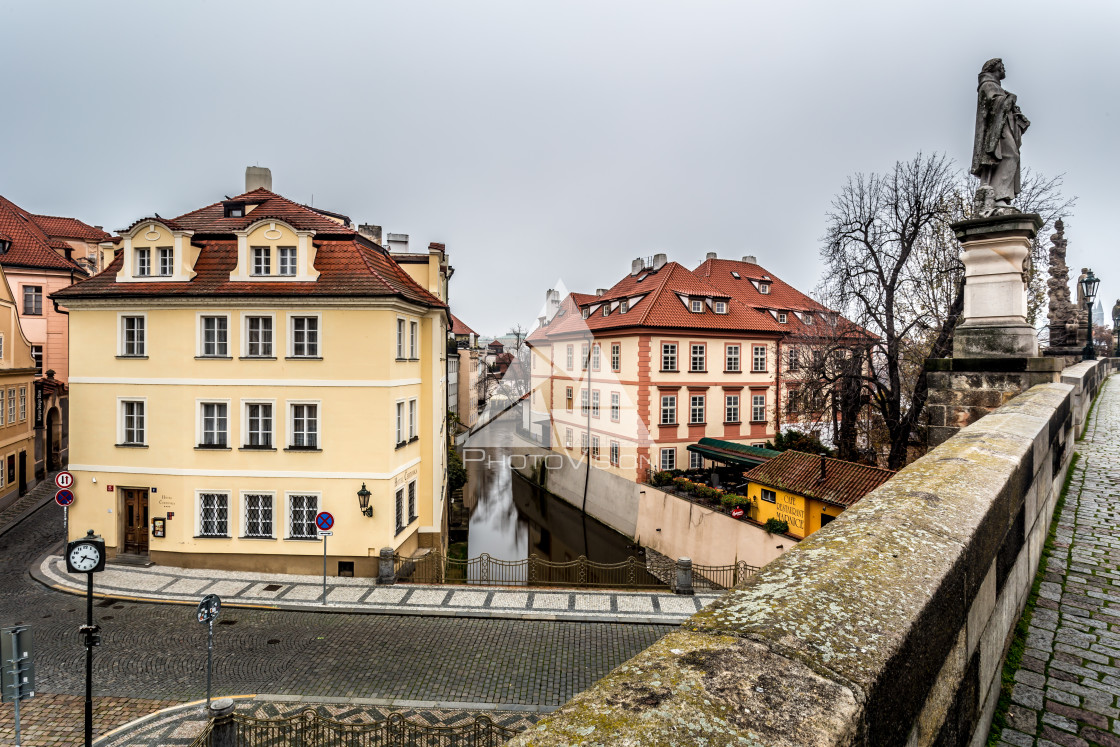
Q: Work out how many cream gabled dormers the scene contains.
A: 2